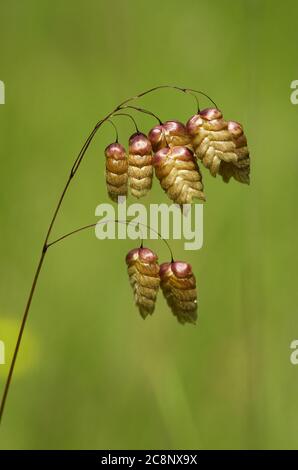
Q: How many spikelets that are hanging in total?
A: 8